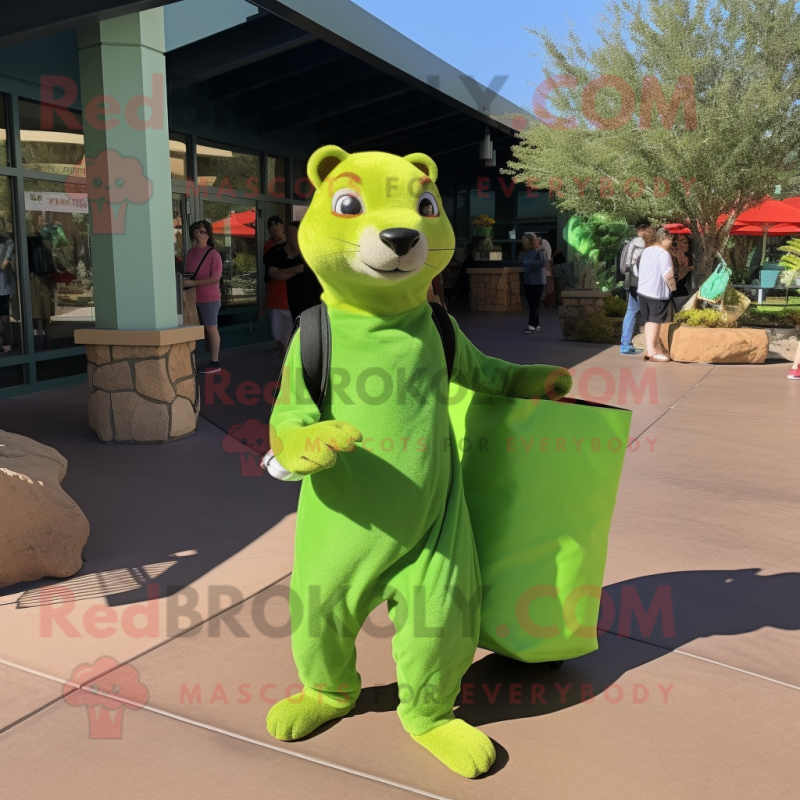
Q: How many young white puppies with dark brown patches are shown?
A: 0